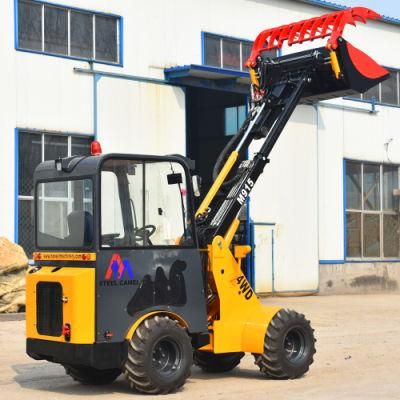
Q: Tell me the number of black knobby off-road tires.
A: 4